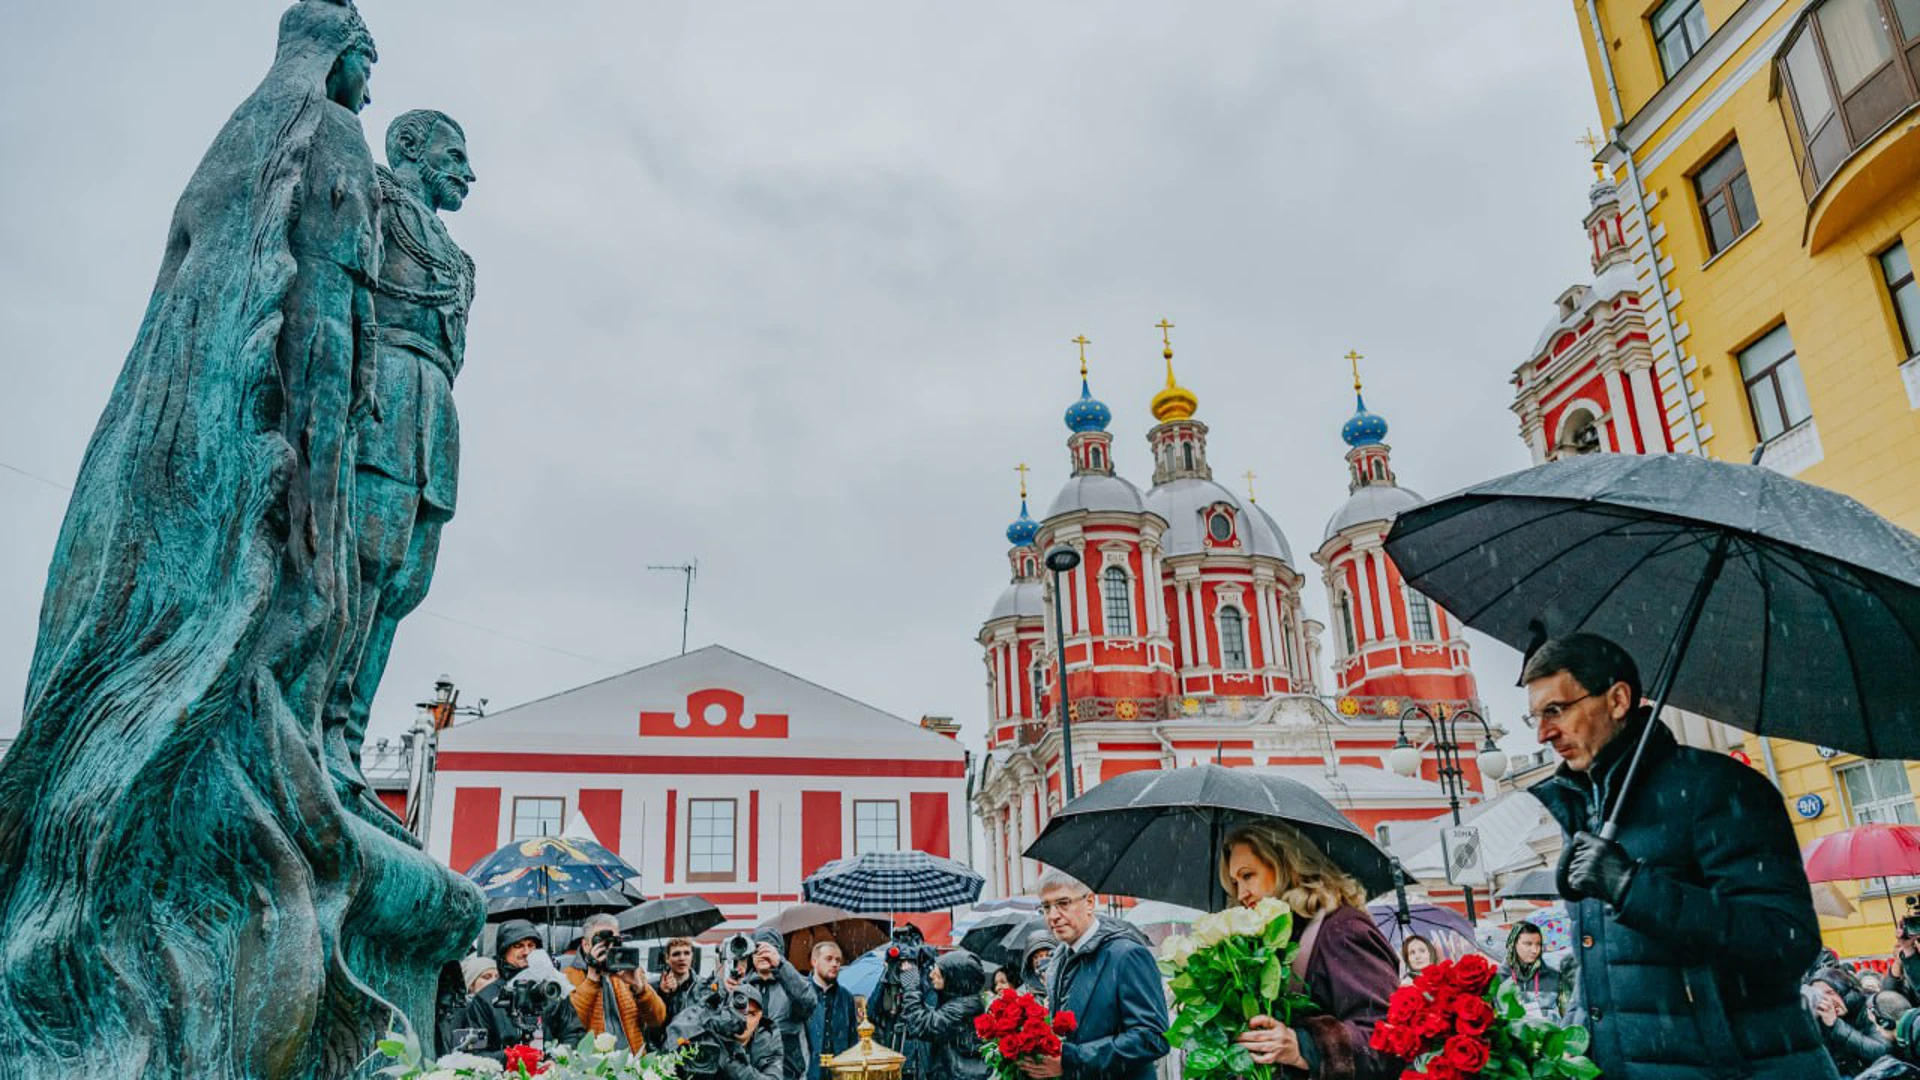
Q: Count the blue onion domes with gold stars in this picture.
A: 3